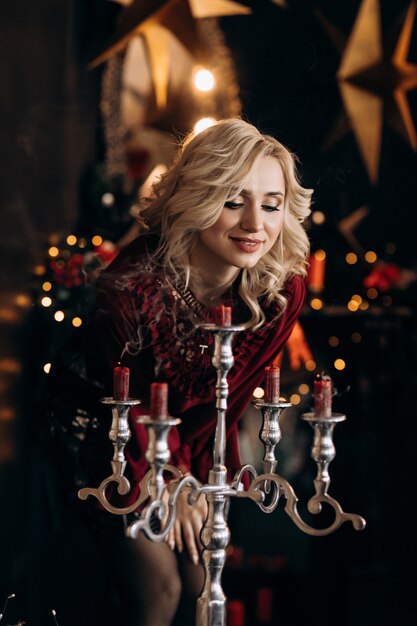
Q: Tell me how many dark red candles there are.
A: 5